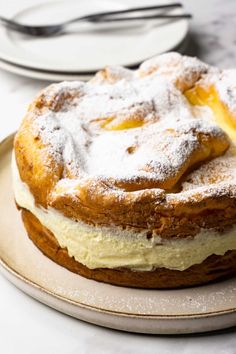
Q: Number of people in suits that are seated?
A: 0